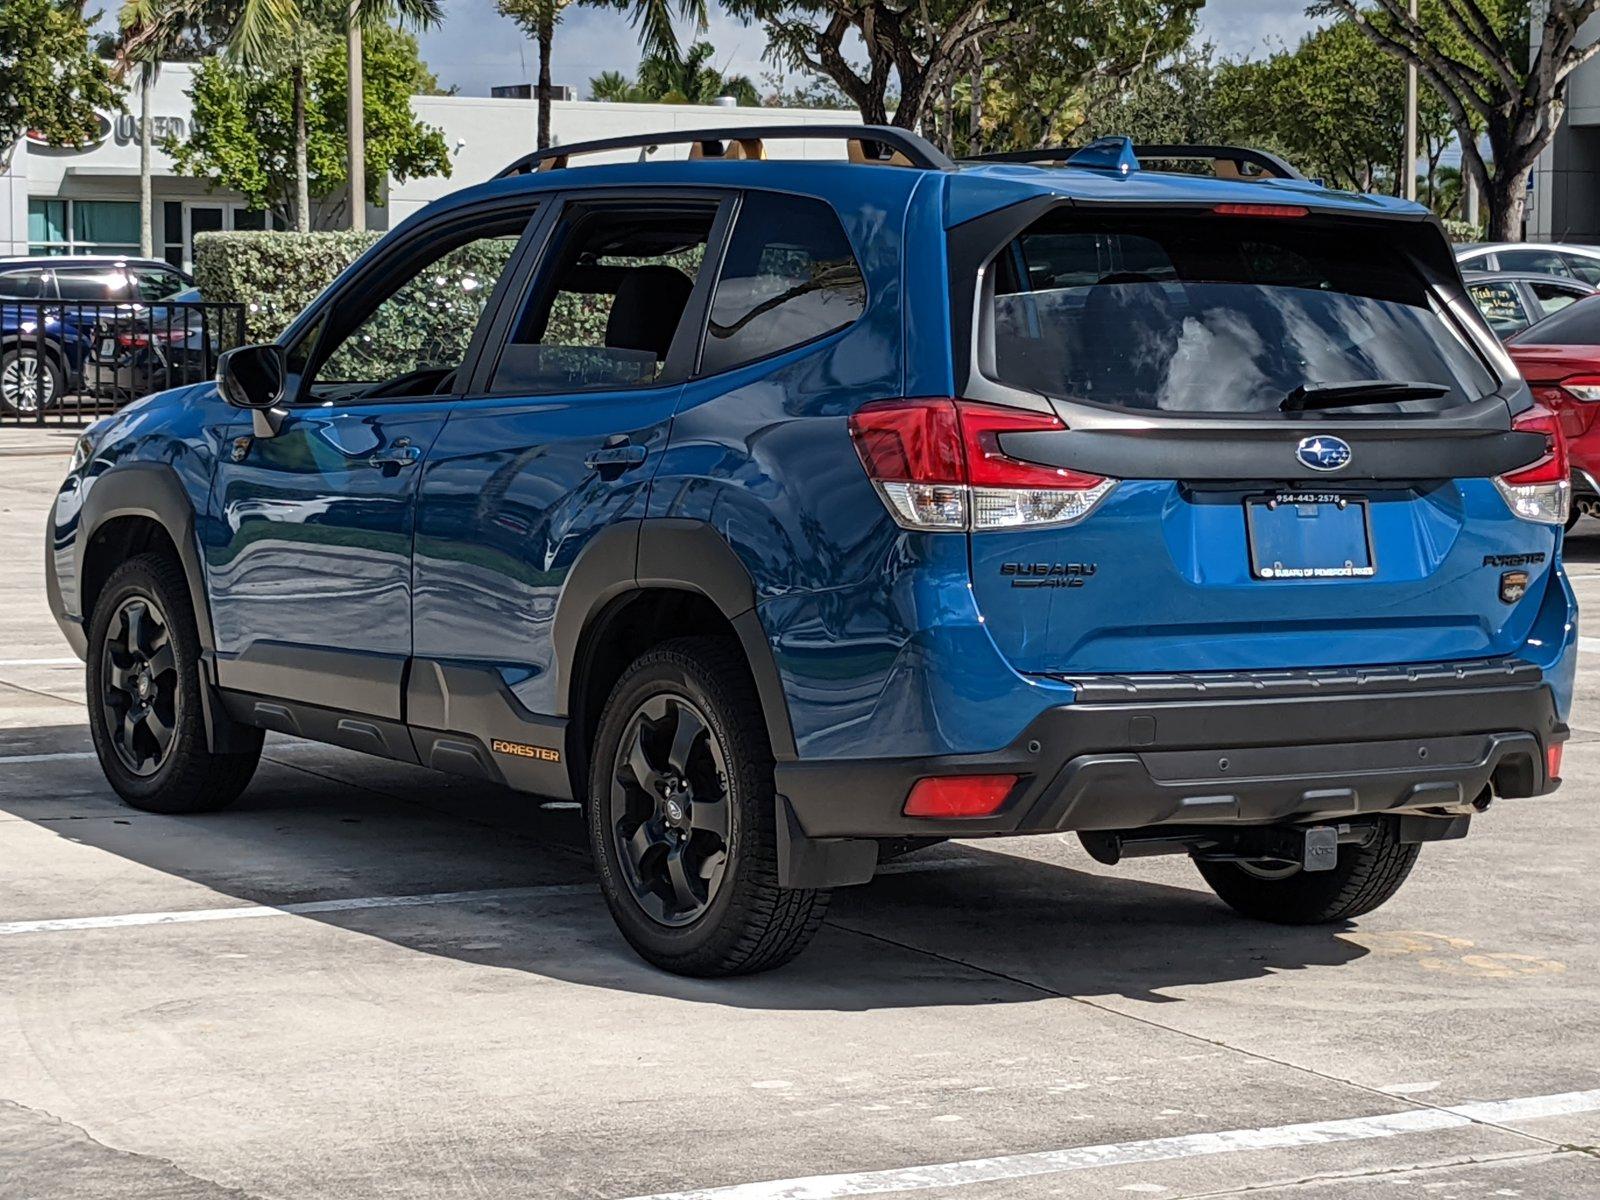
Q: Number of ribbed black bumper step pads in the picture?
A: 1